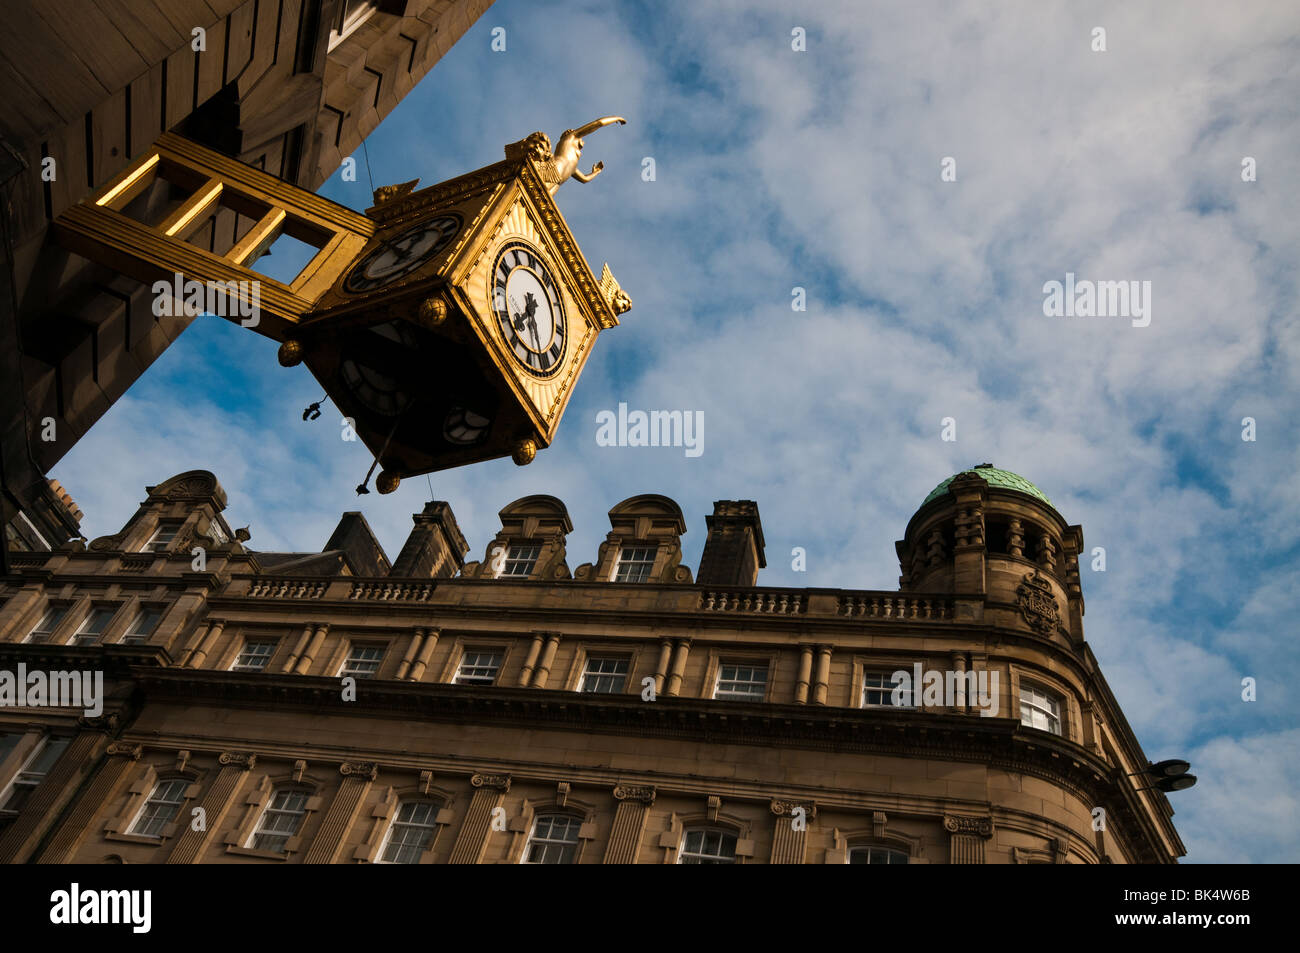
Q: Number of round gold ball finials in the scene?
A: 4